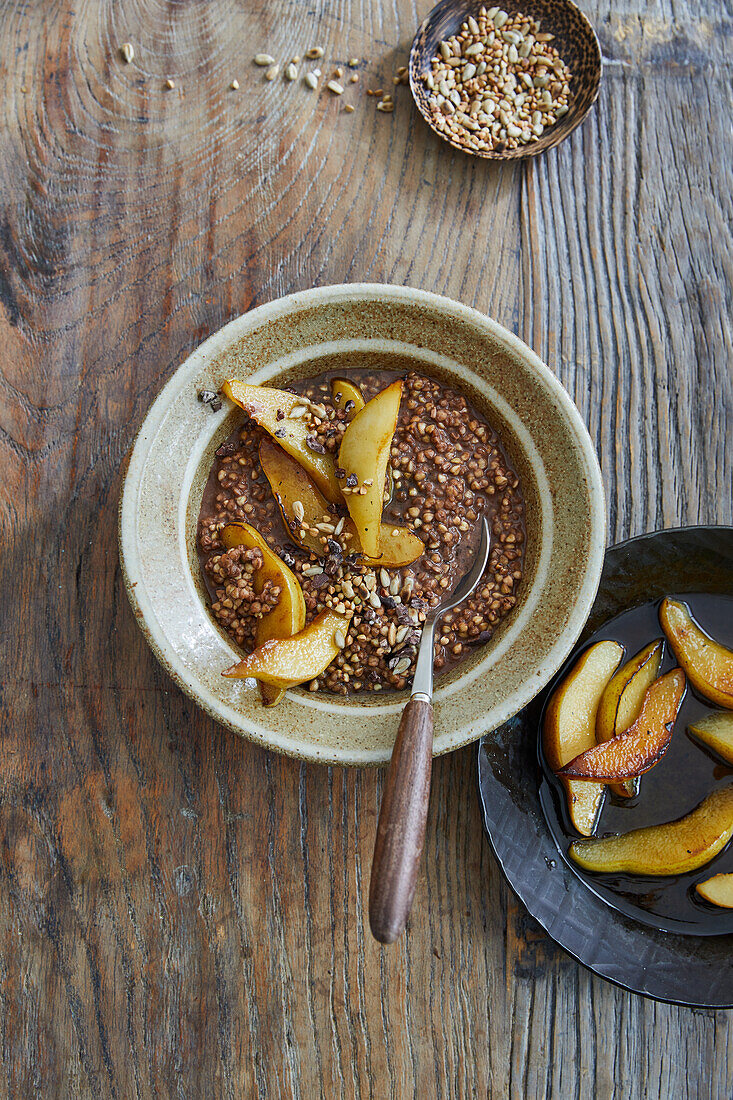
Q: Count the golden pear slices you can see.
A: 13